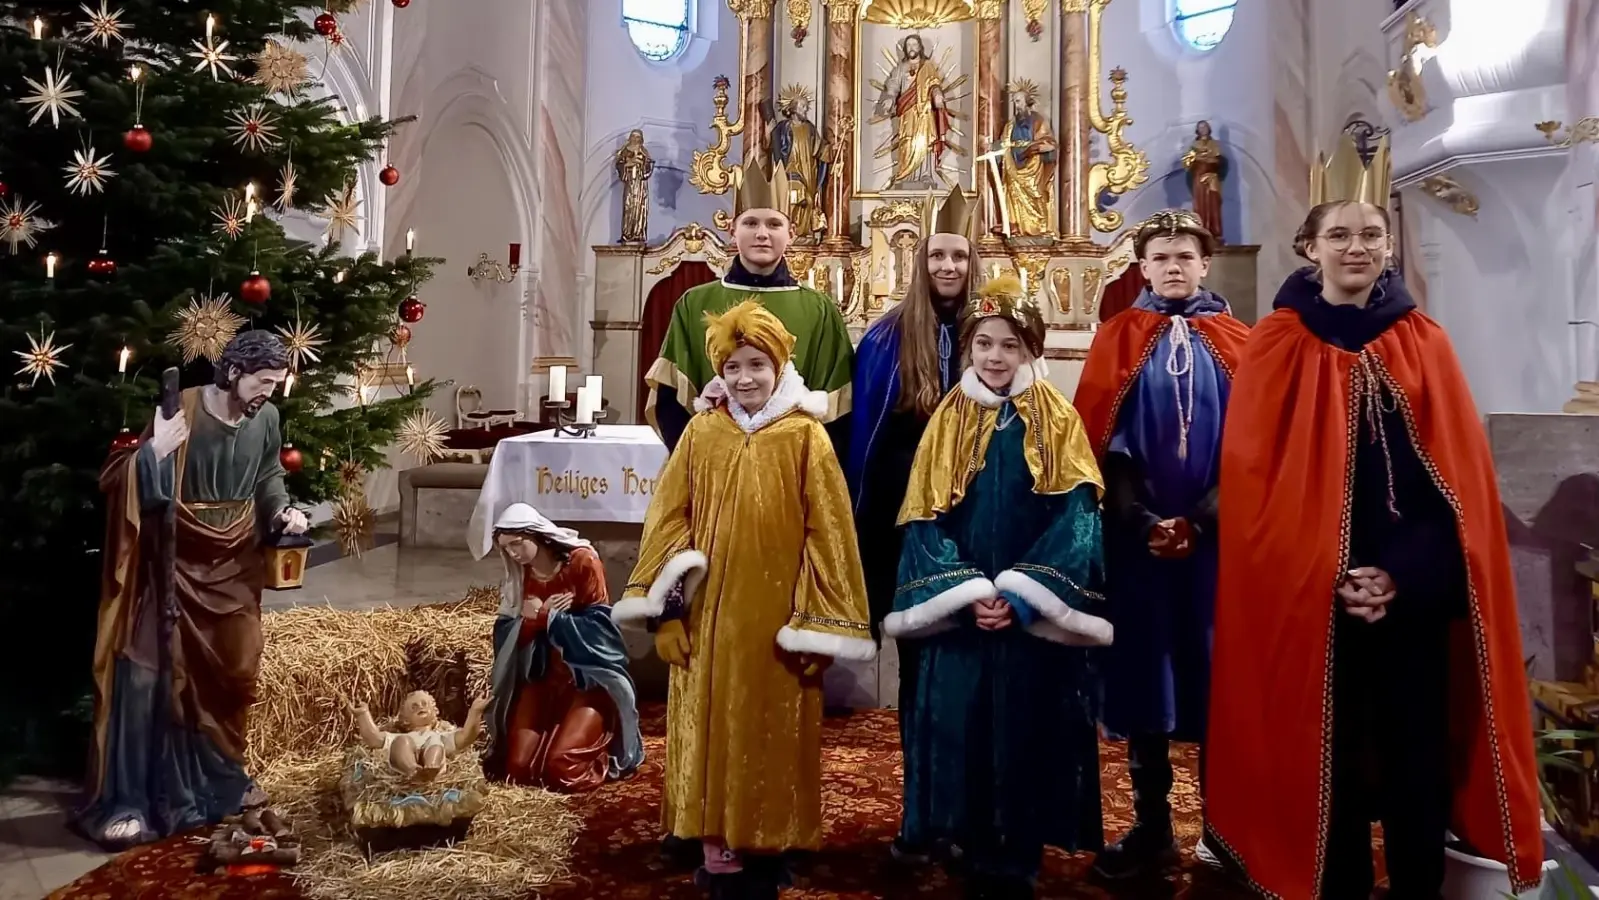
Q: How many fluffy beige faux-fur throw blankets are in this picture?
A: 0